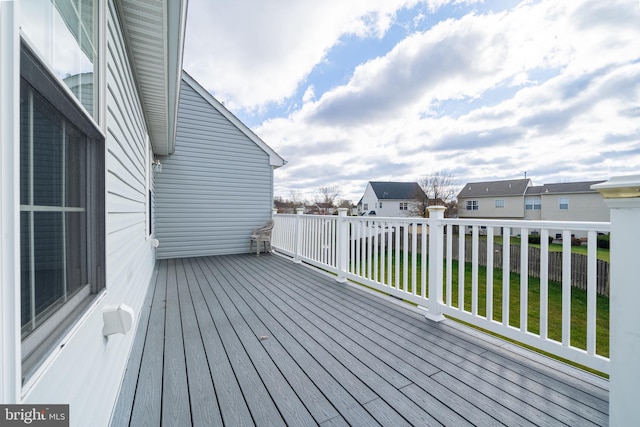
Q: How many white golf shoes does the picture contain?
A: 0